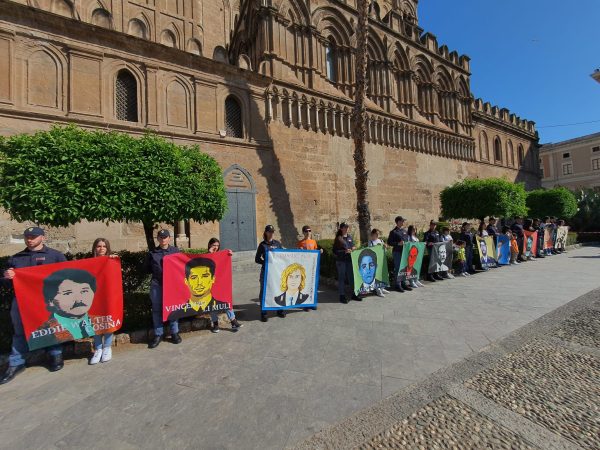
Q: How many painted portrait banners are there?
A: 11